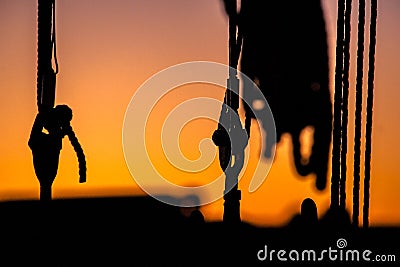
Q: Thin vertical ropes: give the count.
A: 4